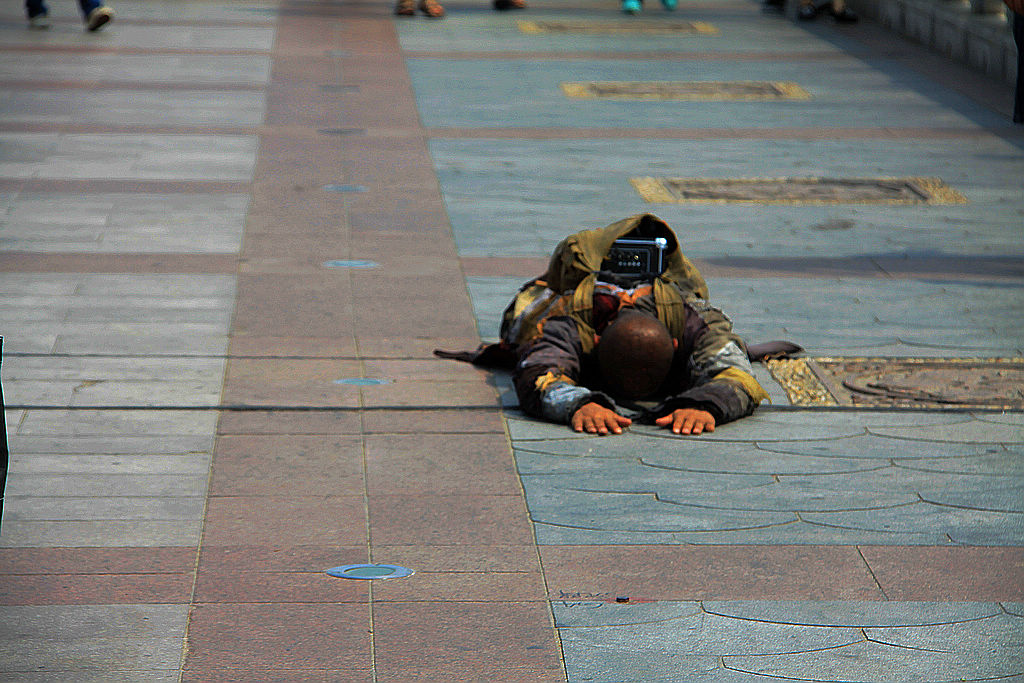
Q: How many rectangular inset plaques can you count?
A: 4